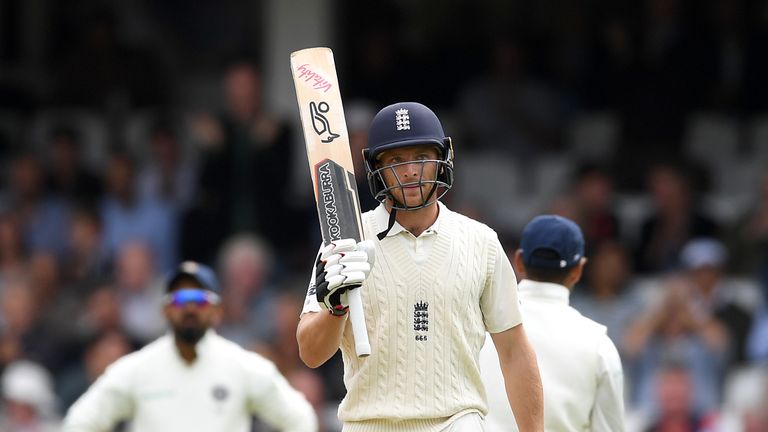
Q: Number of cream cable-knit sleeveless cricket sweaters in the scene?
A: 1